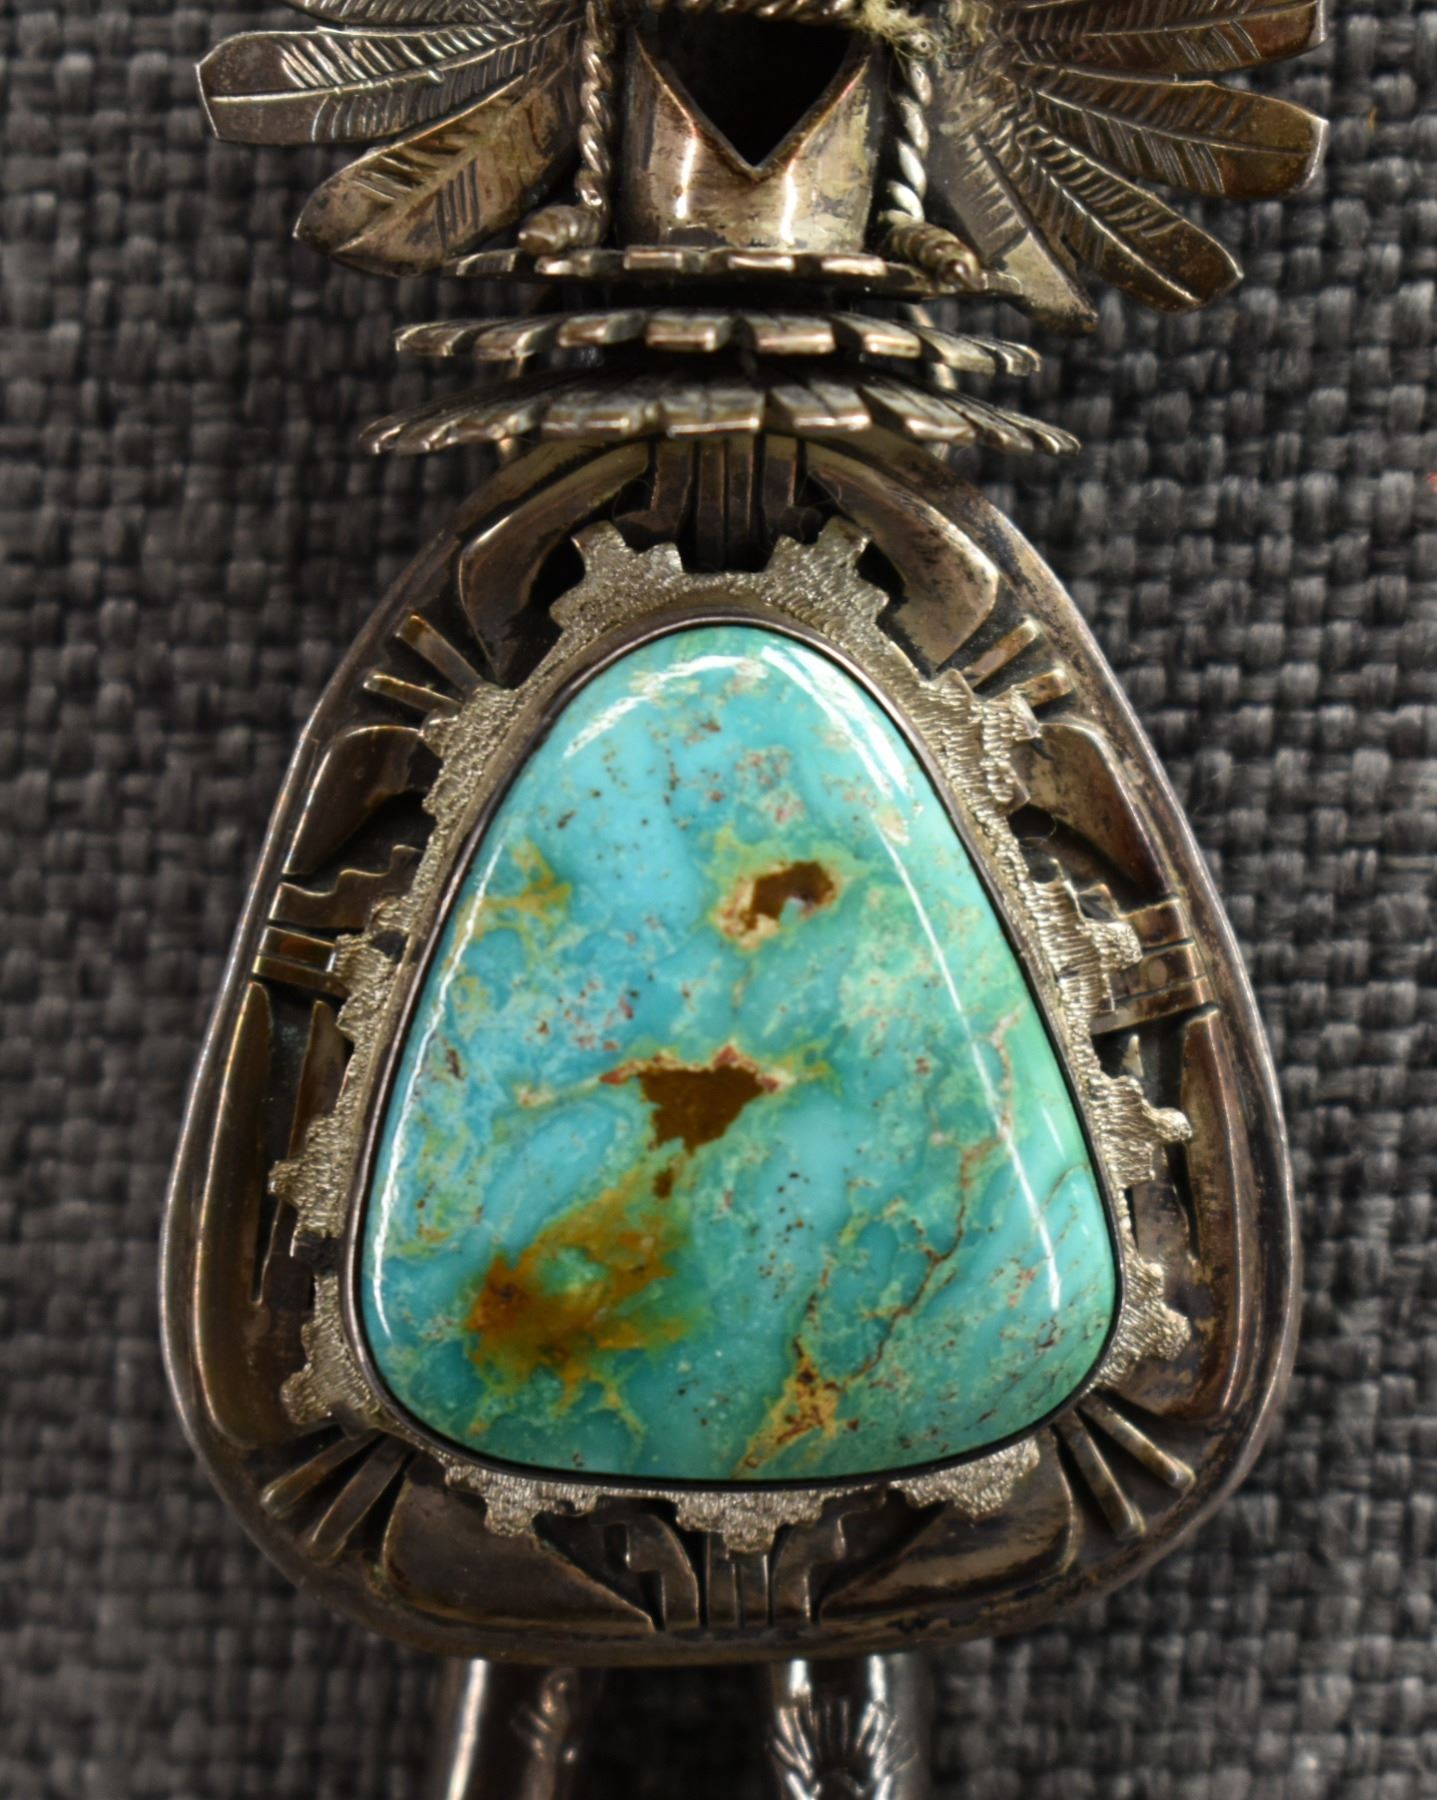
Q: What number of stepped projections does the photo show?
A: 13